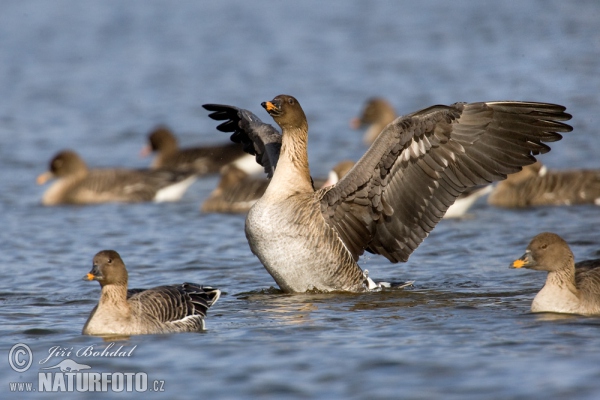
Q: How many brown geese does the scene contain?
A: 9